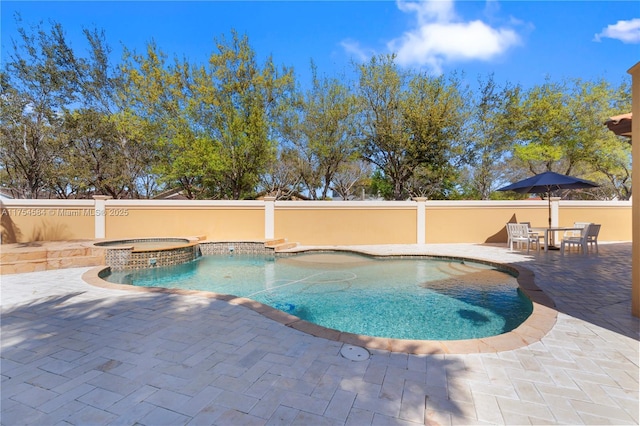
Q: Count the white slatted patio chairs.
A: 4